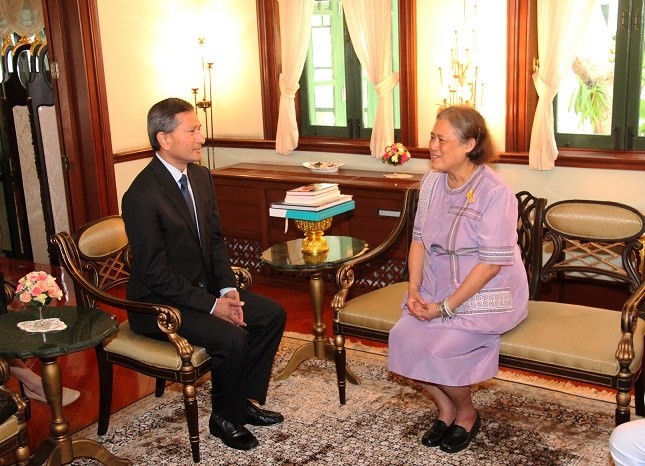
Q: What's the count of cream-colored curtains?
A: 3